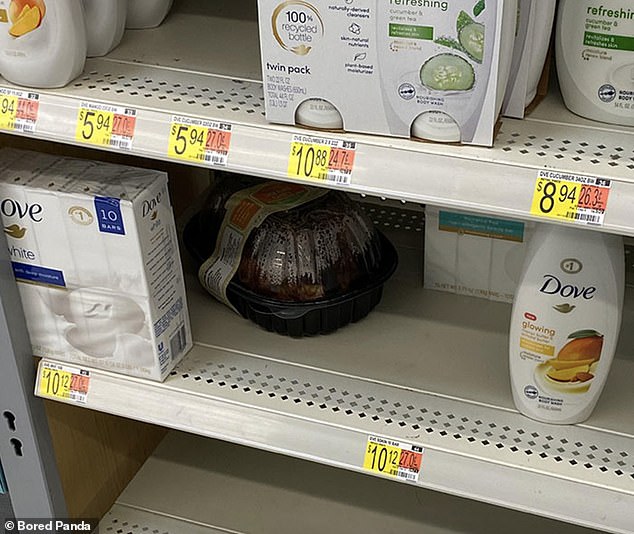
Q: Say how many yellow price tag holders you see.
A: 7